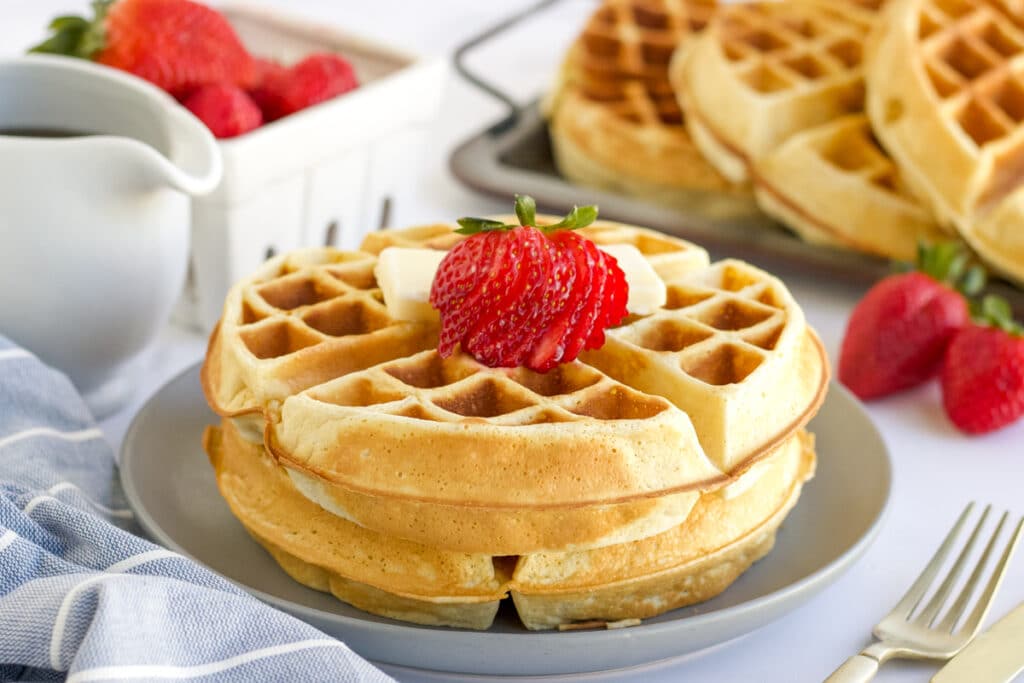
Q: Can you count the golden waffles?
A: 5